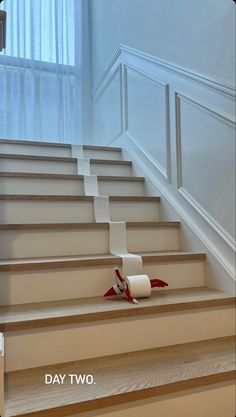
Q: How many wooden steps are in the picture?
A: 8